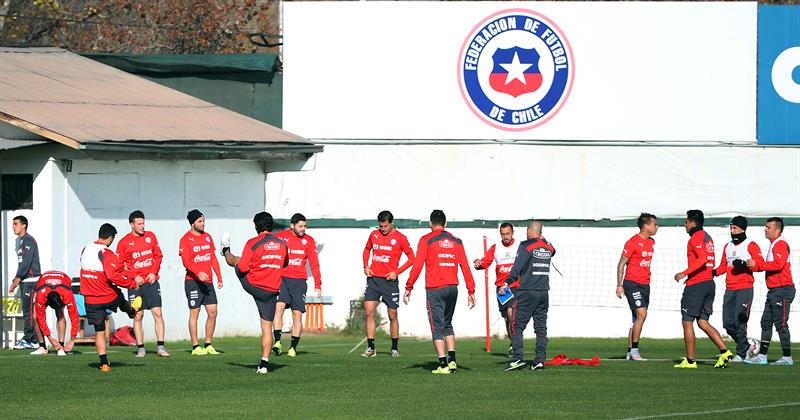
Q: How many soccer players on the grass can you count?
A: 13